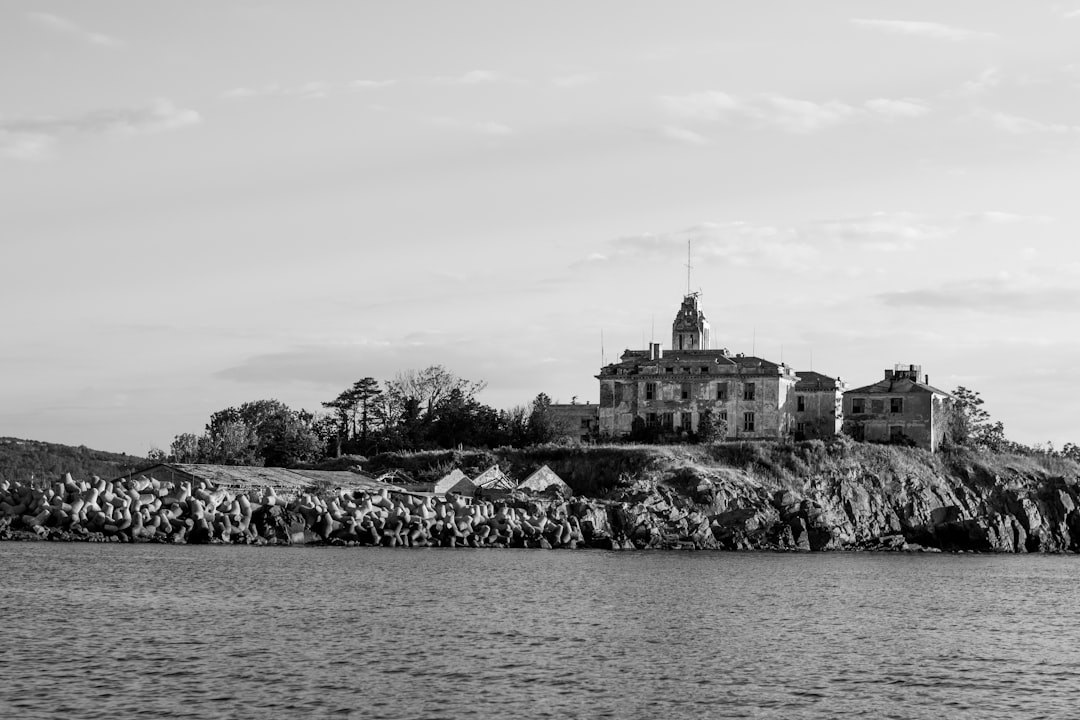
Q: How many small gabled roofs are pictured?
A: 3